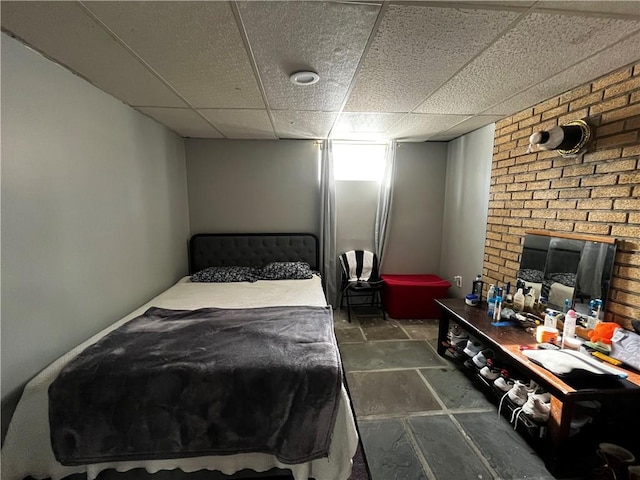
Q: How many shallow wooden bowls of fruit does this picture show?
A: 0